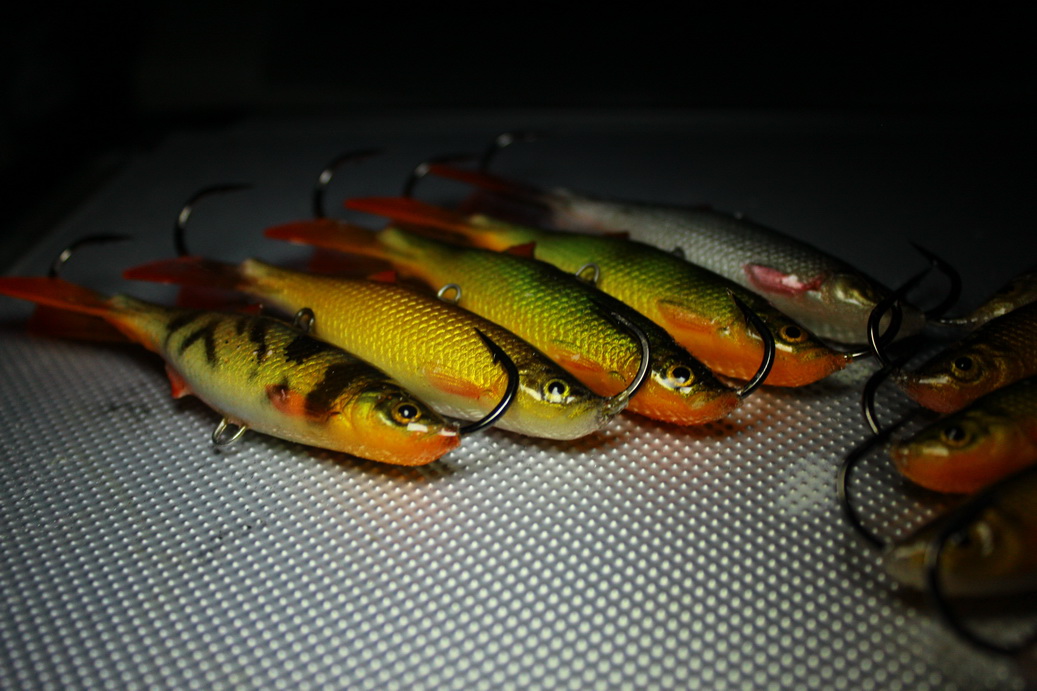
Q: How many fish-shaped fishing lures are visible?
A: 9